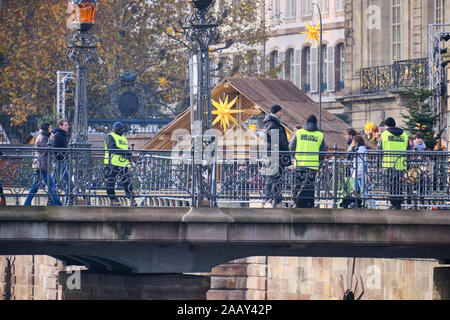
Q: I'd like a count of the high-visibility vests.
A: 3